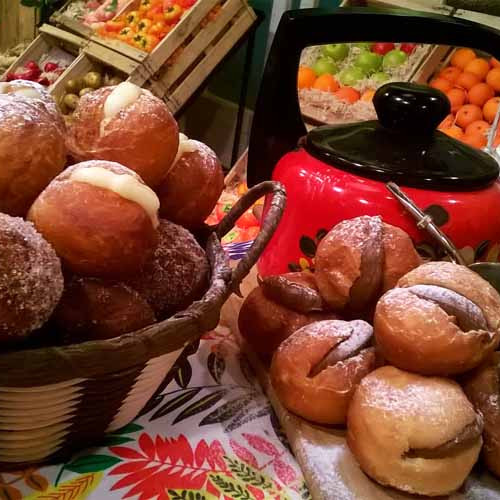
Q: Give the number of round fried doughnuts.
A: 13